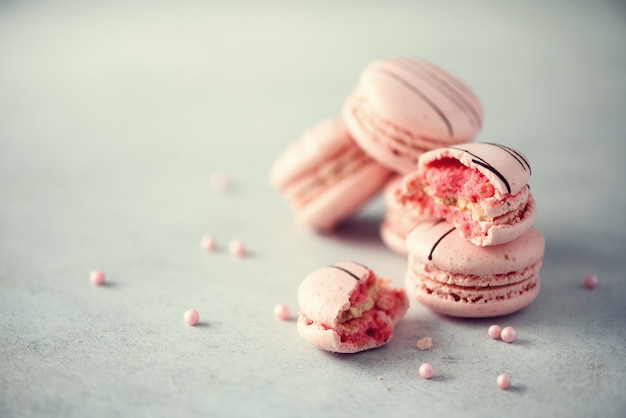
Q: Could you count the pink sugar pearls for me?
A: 11